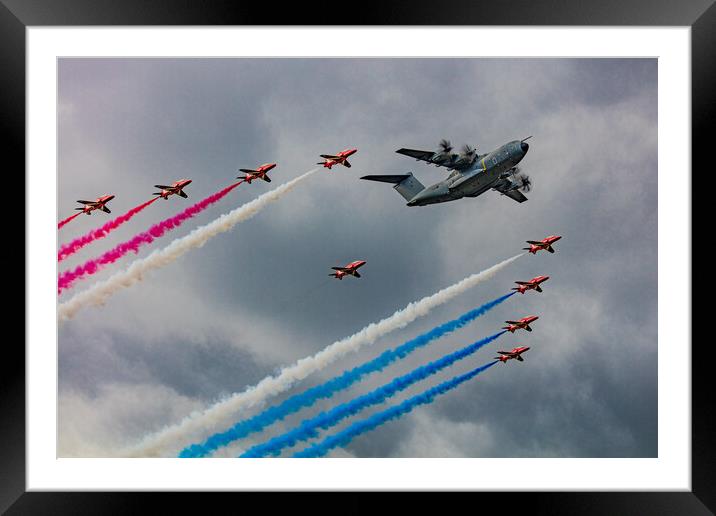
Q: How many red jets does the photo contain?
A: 9